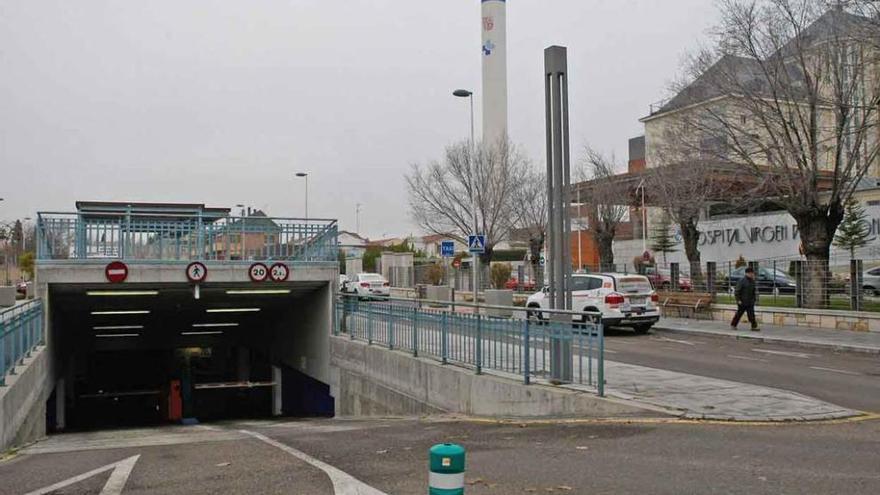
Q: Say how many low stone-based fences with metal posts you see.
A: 1